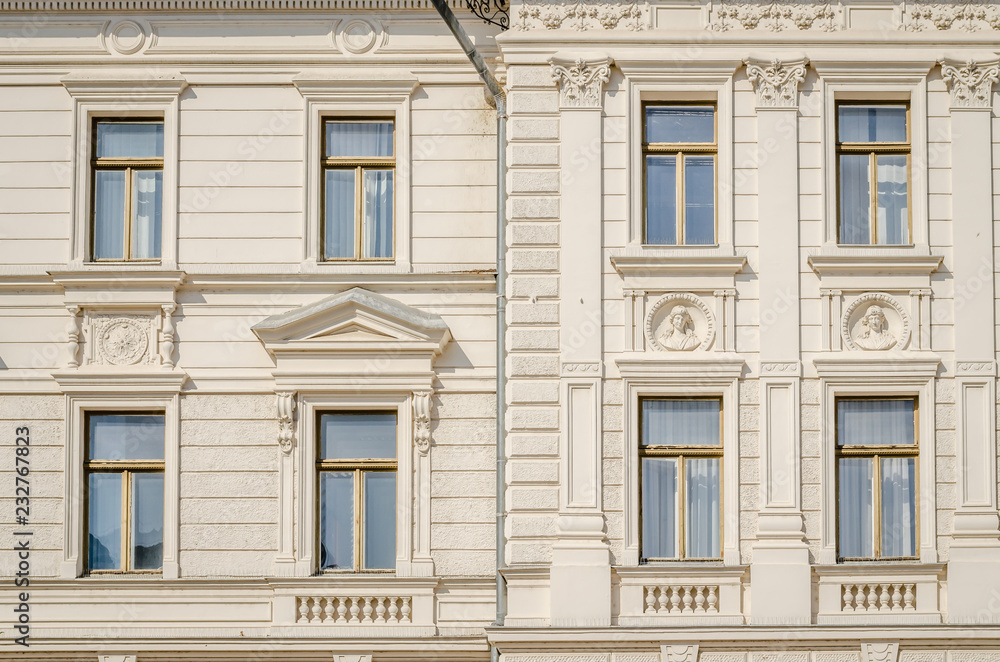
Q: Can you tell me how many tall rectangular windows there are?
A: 8